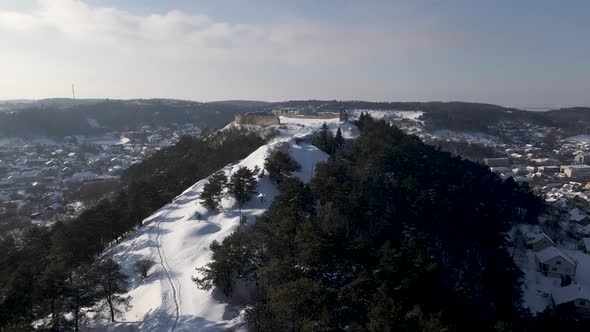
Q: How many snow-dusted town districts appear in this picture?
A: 2